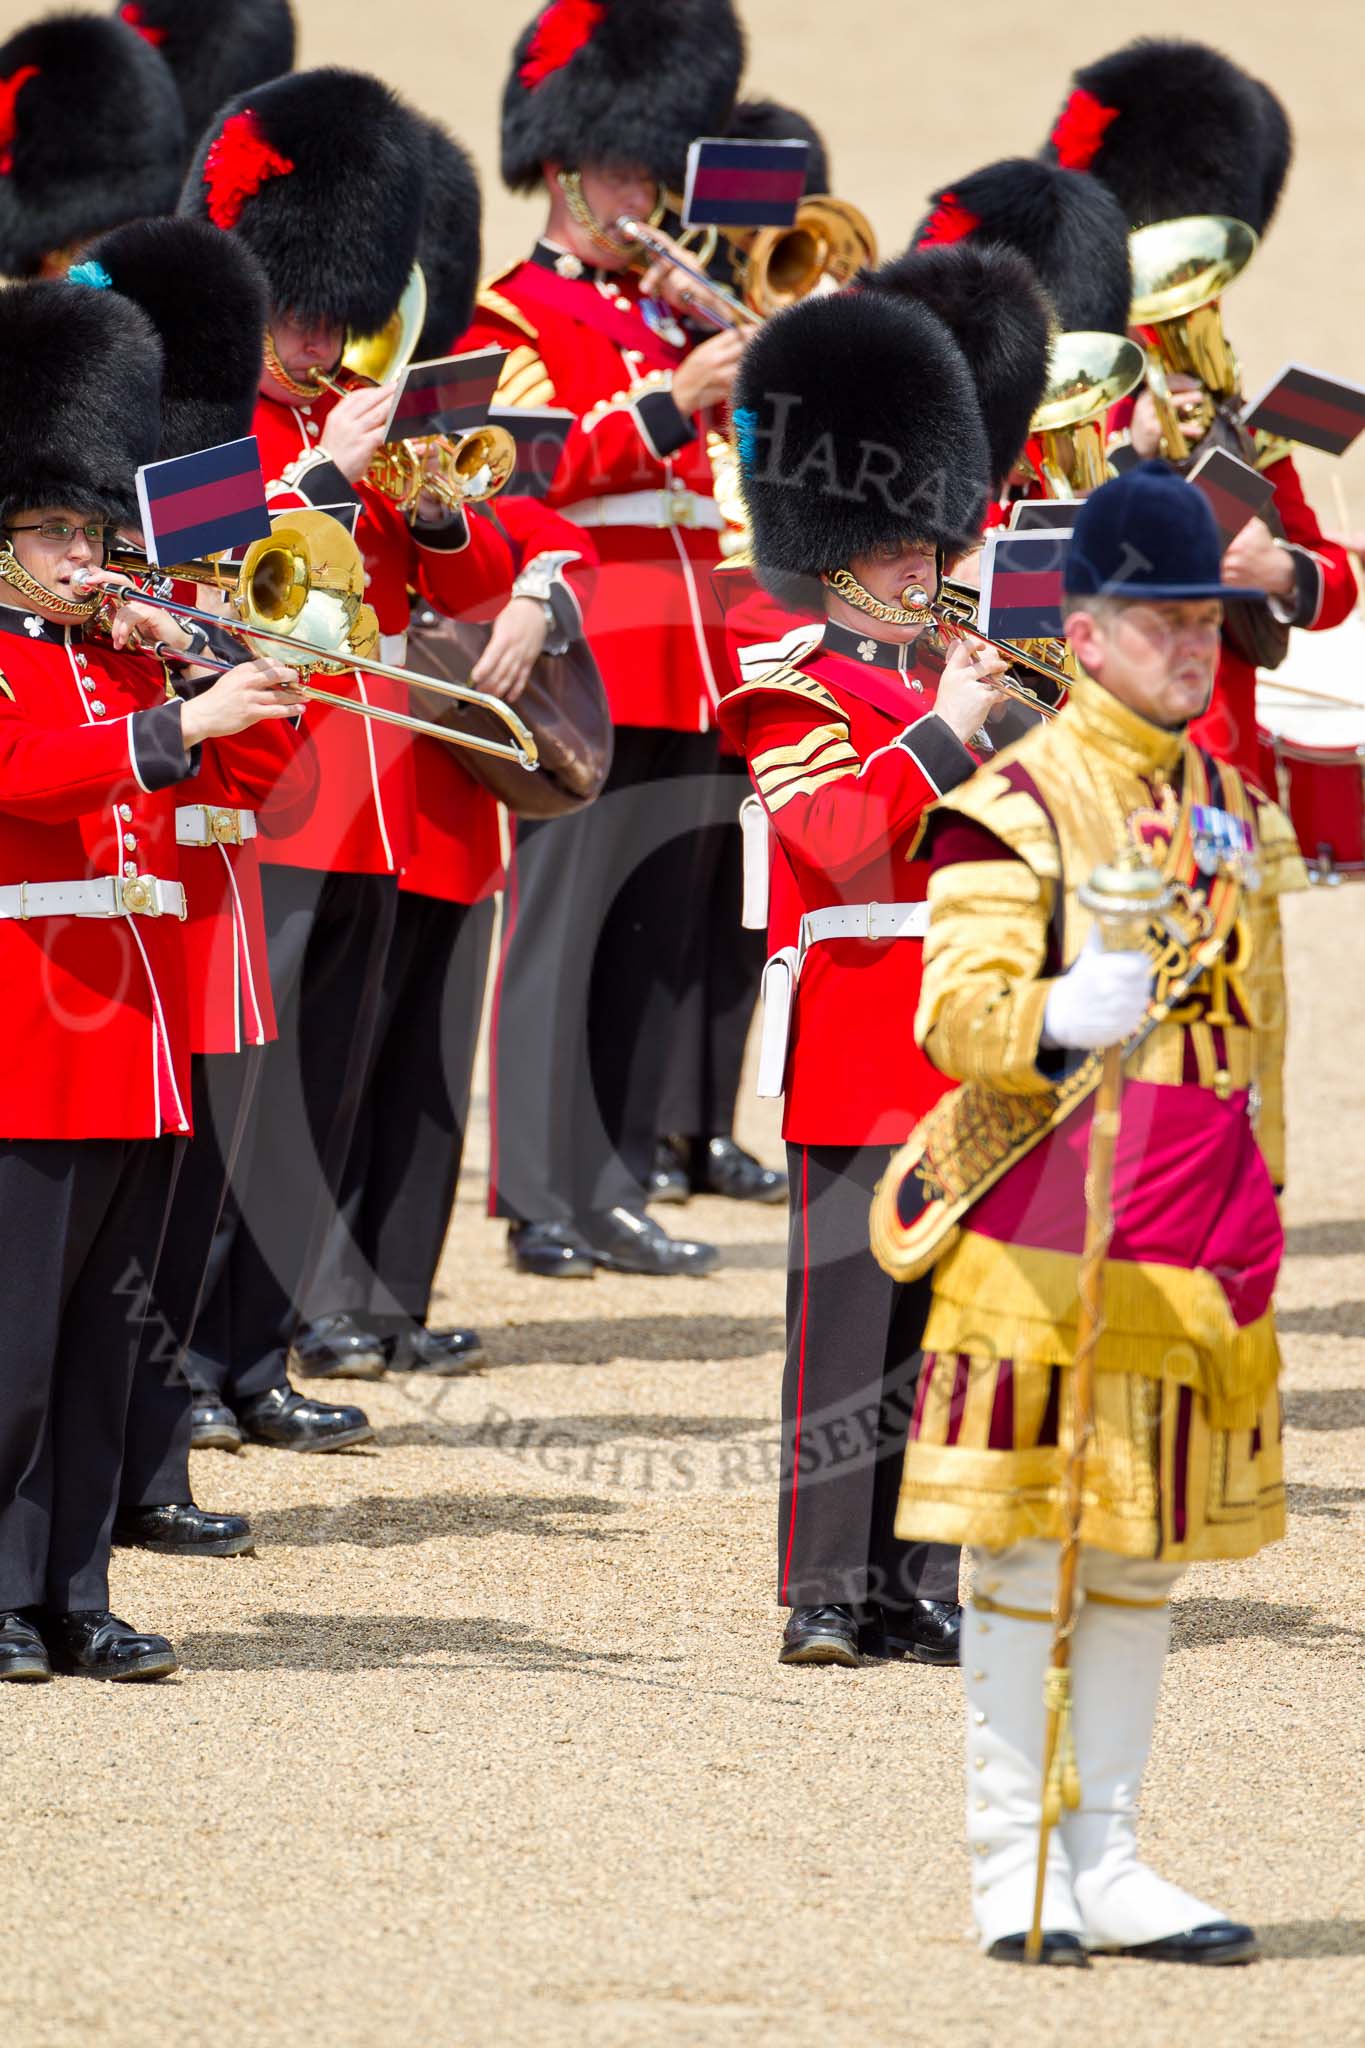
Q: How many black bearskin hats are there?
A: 13